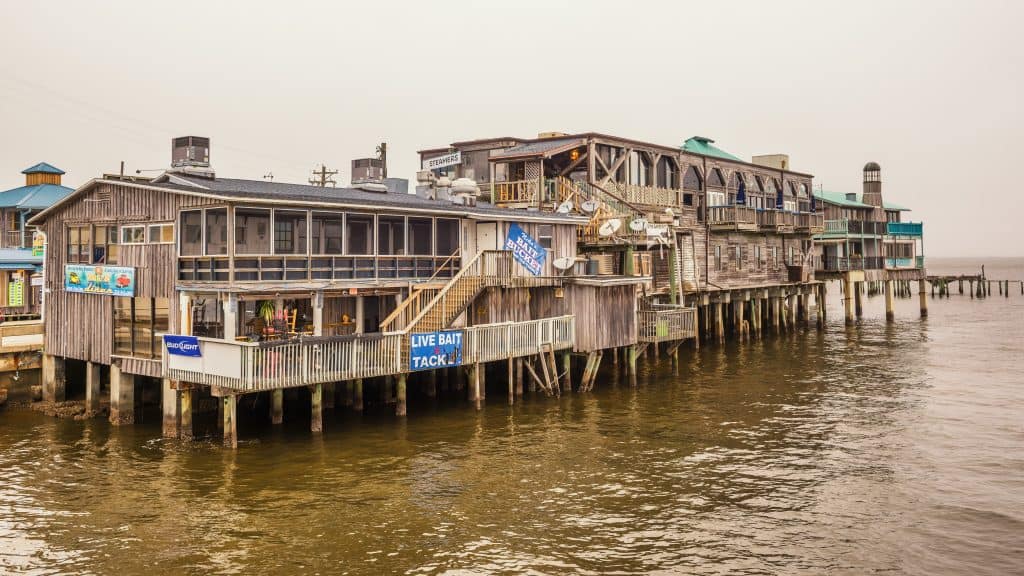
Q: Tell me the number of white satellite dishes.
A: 5